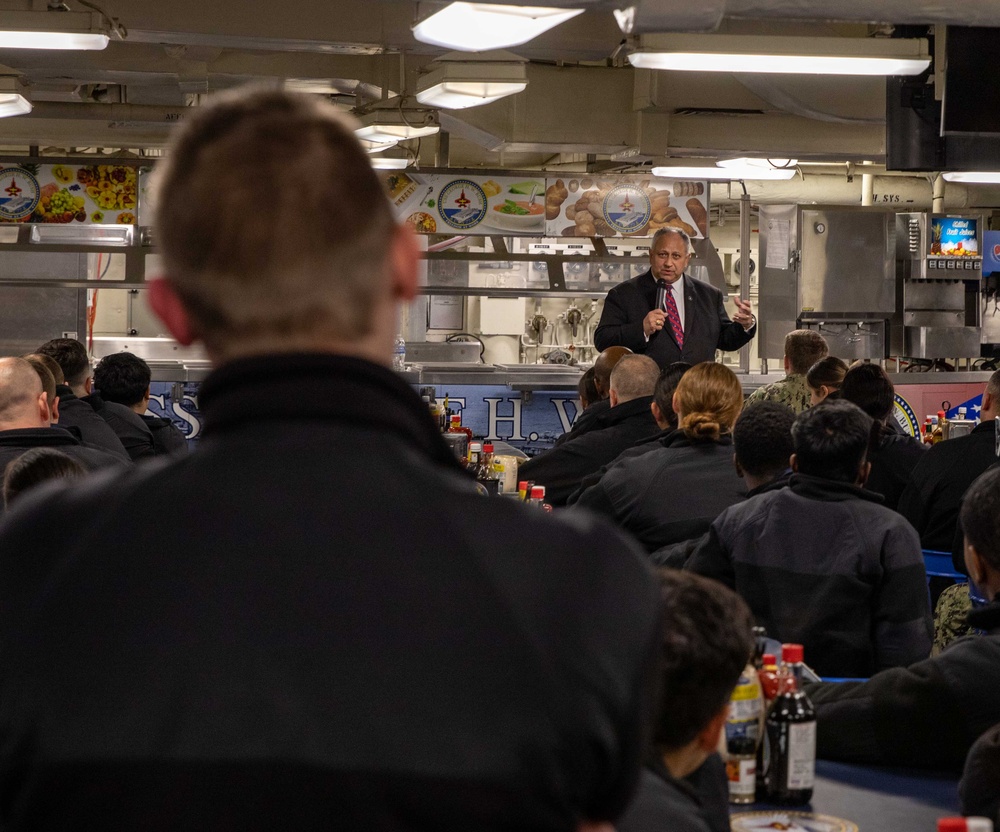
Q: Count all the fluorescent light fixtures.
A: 11